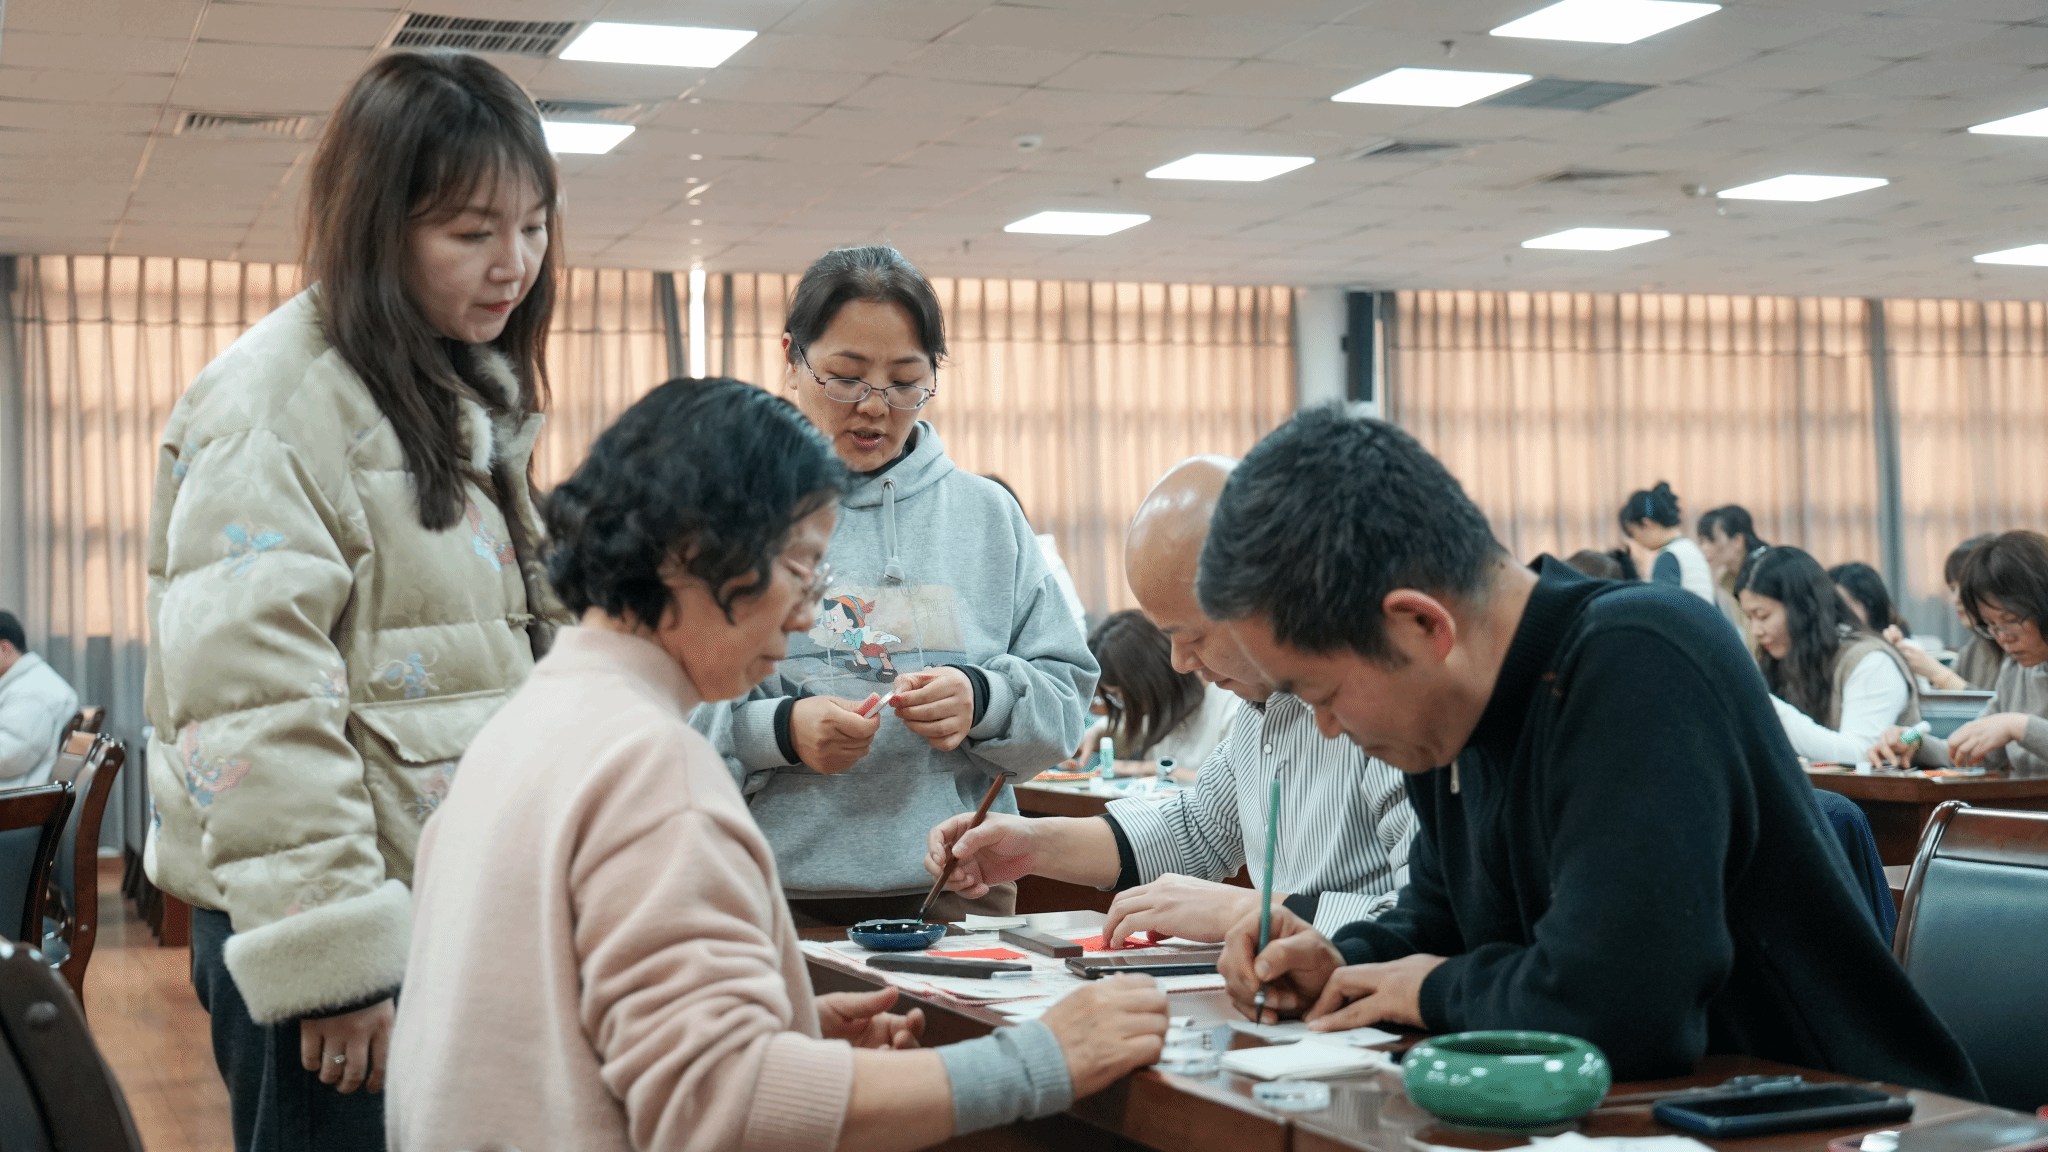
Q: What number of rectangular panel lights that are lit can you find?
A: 10